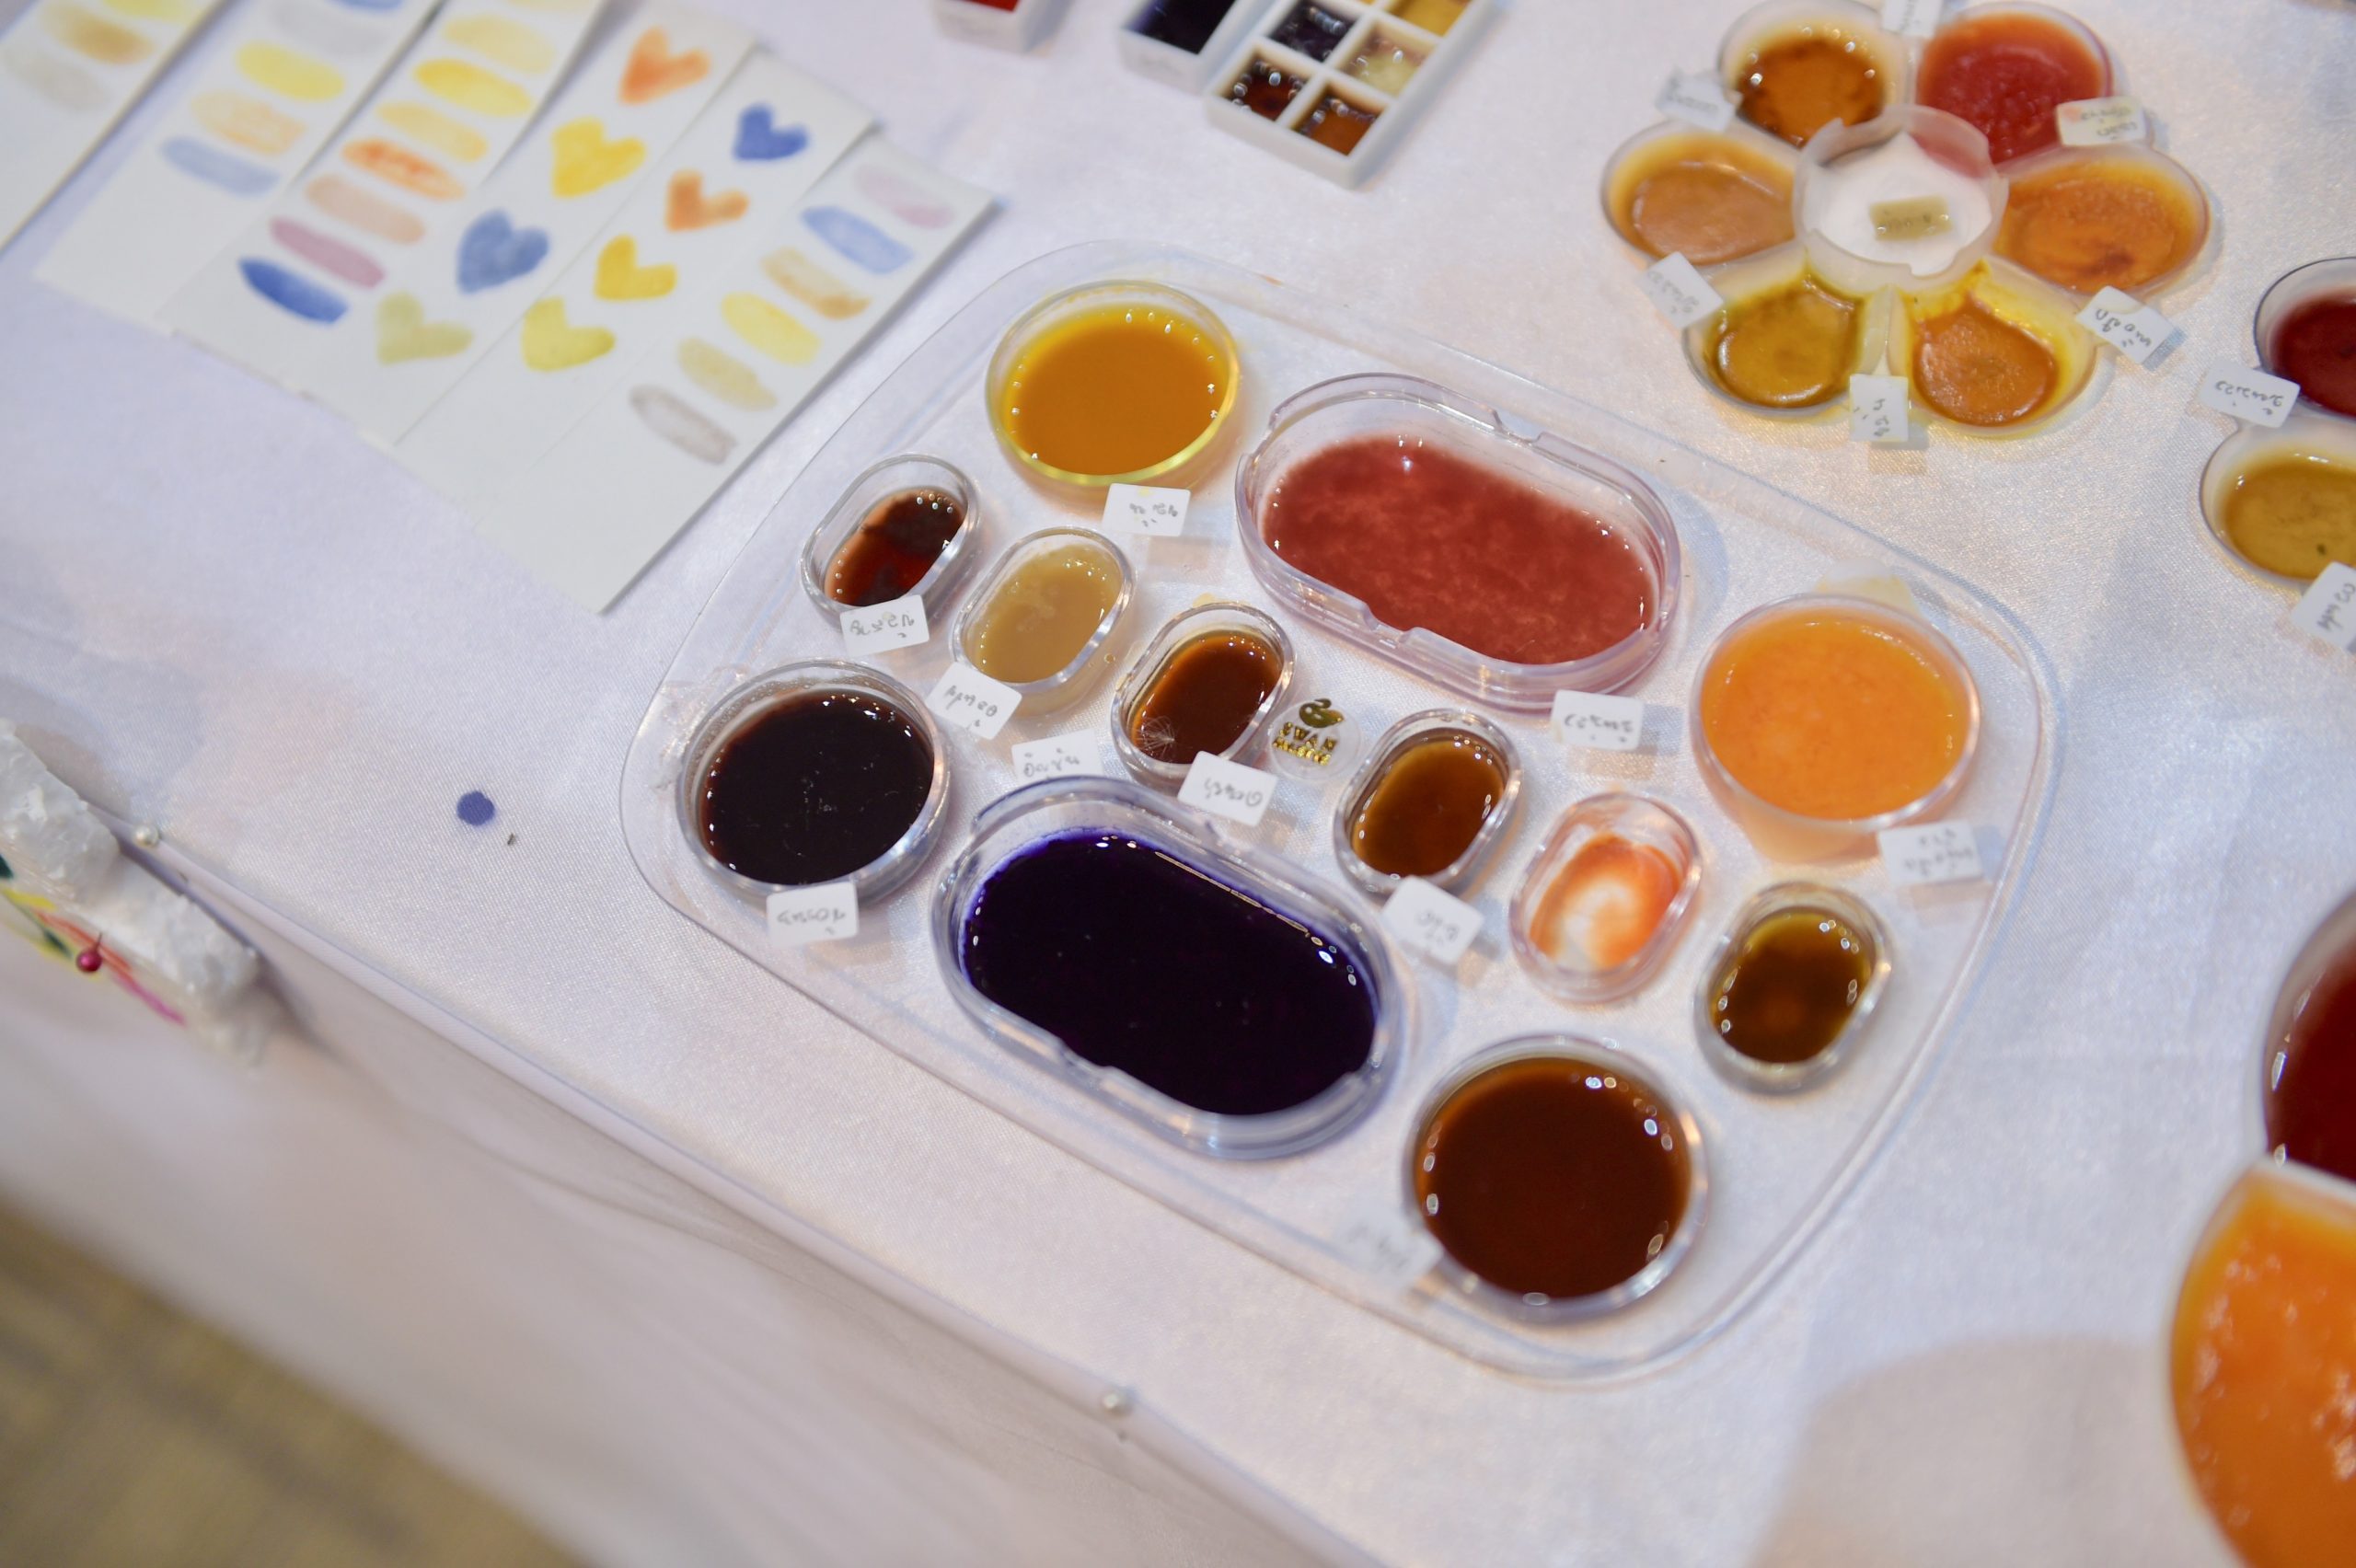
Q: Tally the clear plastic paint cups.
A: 12